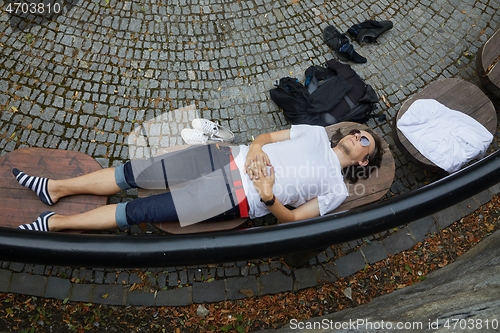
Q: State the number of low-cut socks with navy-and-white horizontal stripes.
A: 2